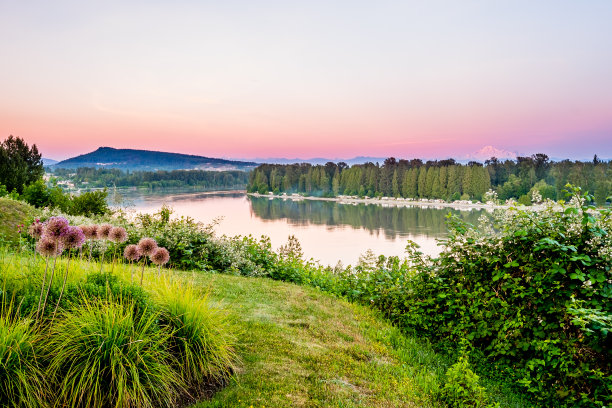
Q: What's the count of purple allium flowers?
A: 11